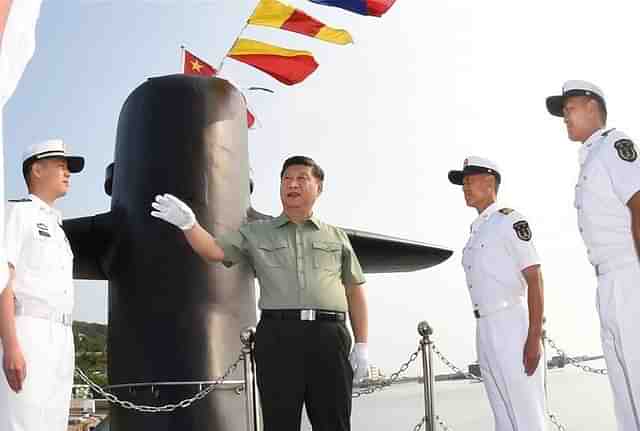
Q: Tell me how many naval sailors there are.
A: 3